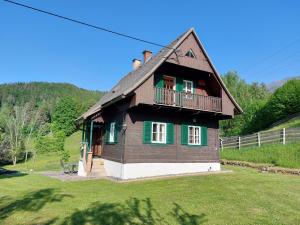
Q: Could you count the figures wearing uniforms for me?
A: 0